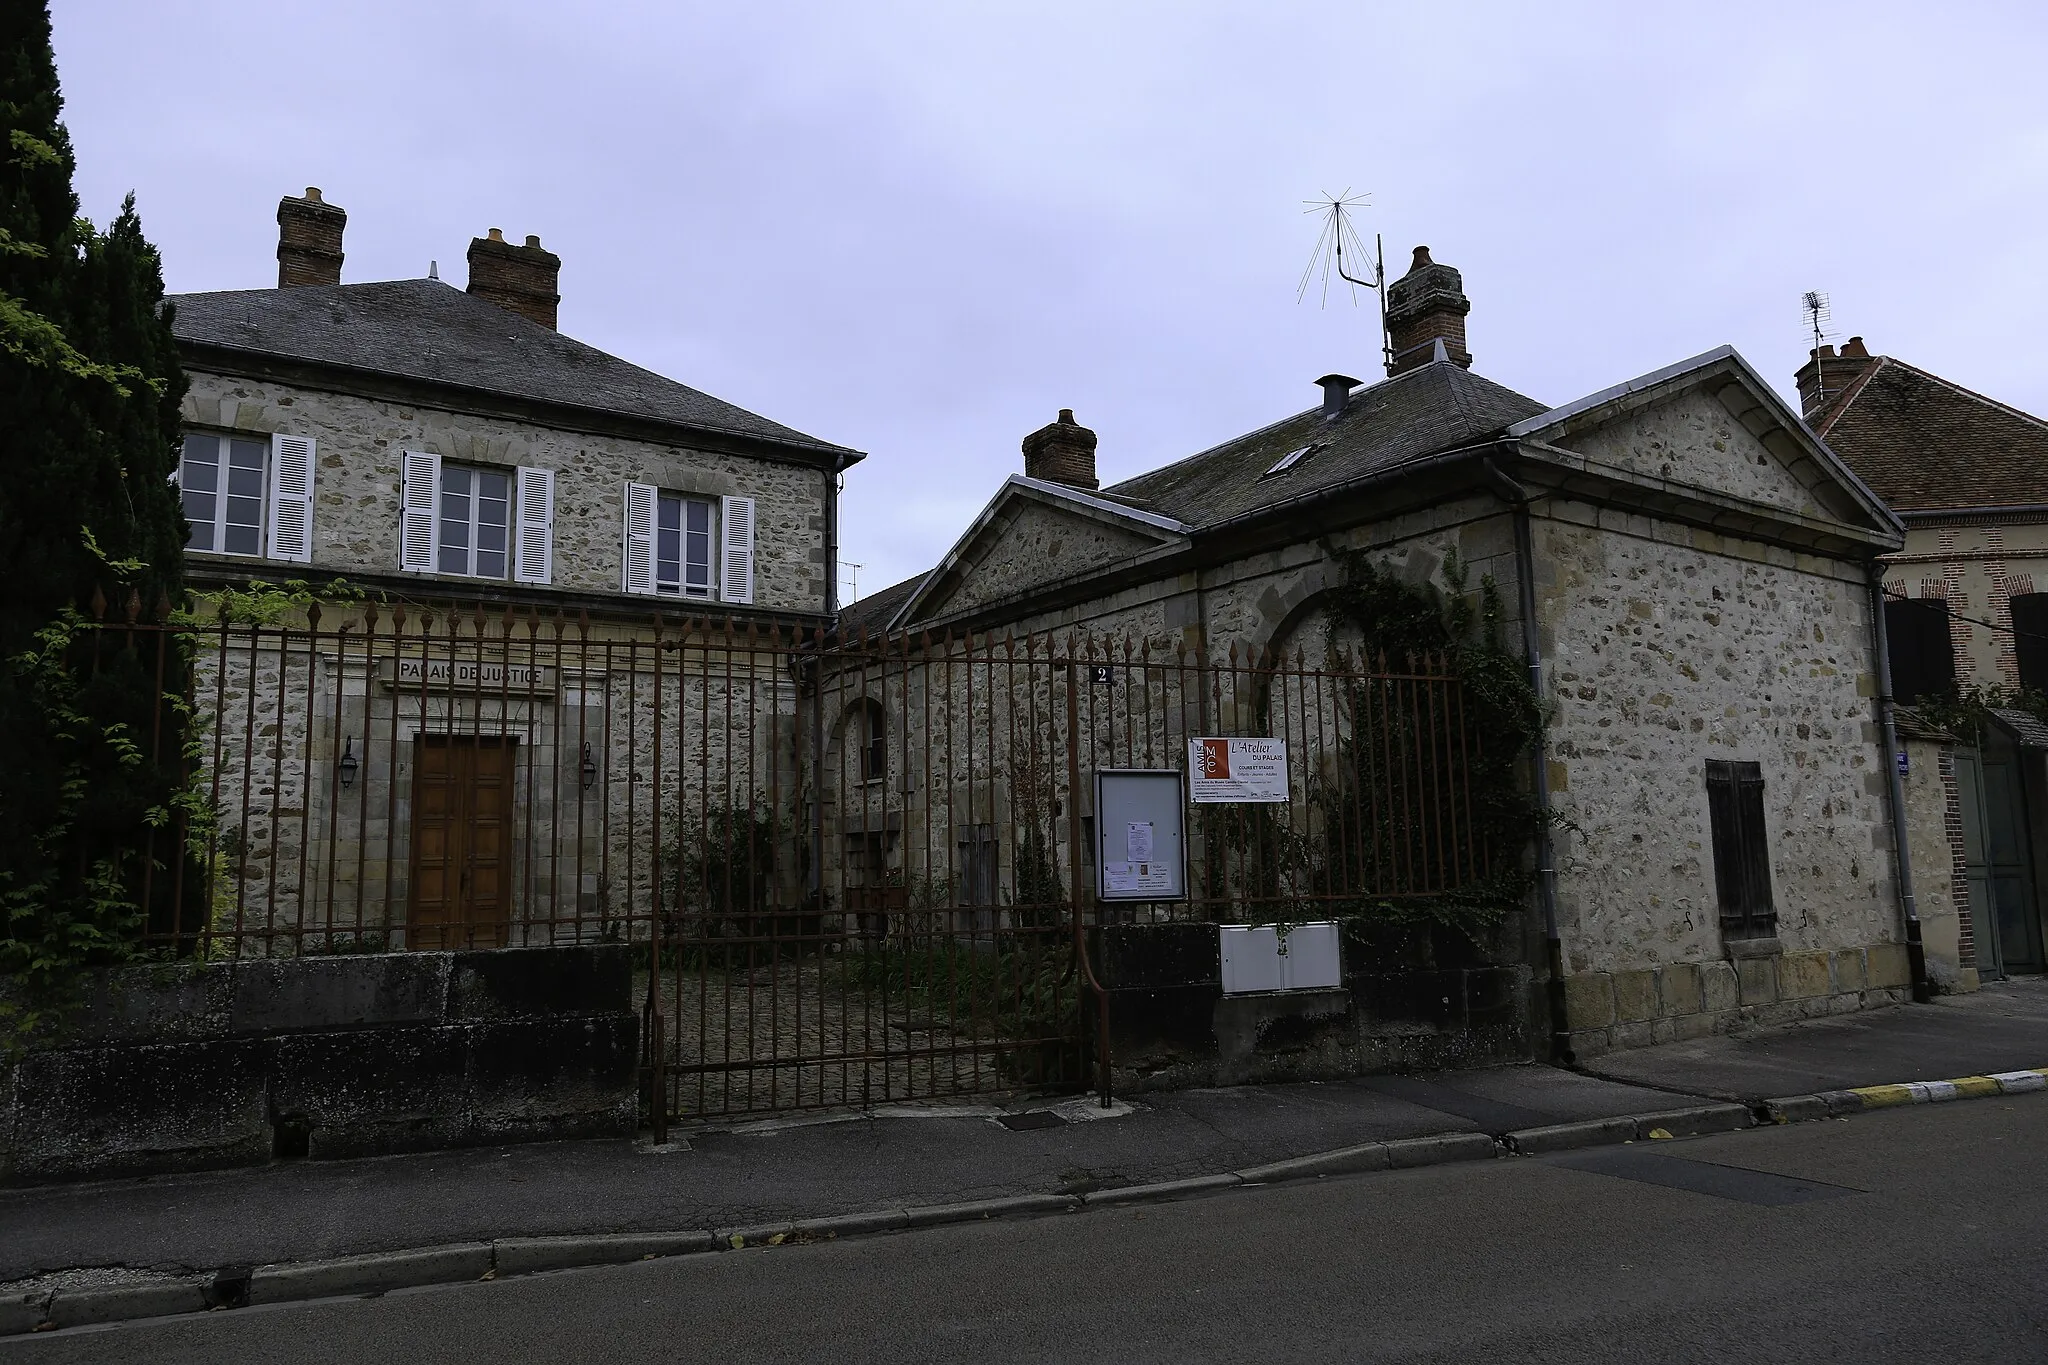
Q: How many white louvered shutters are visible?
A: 5